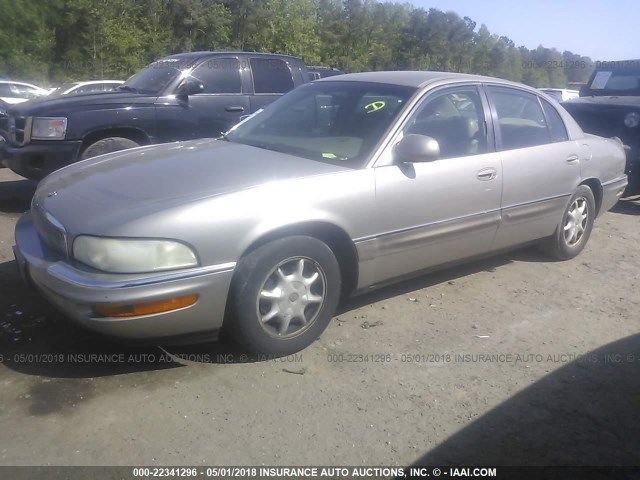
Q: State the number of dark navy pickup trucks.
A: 1